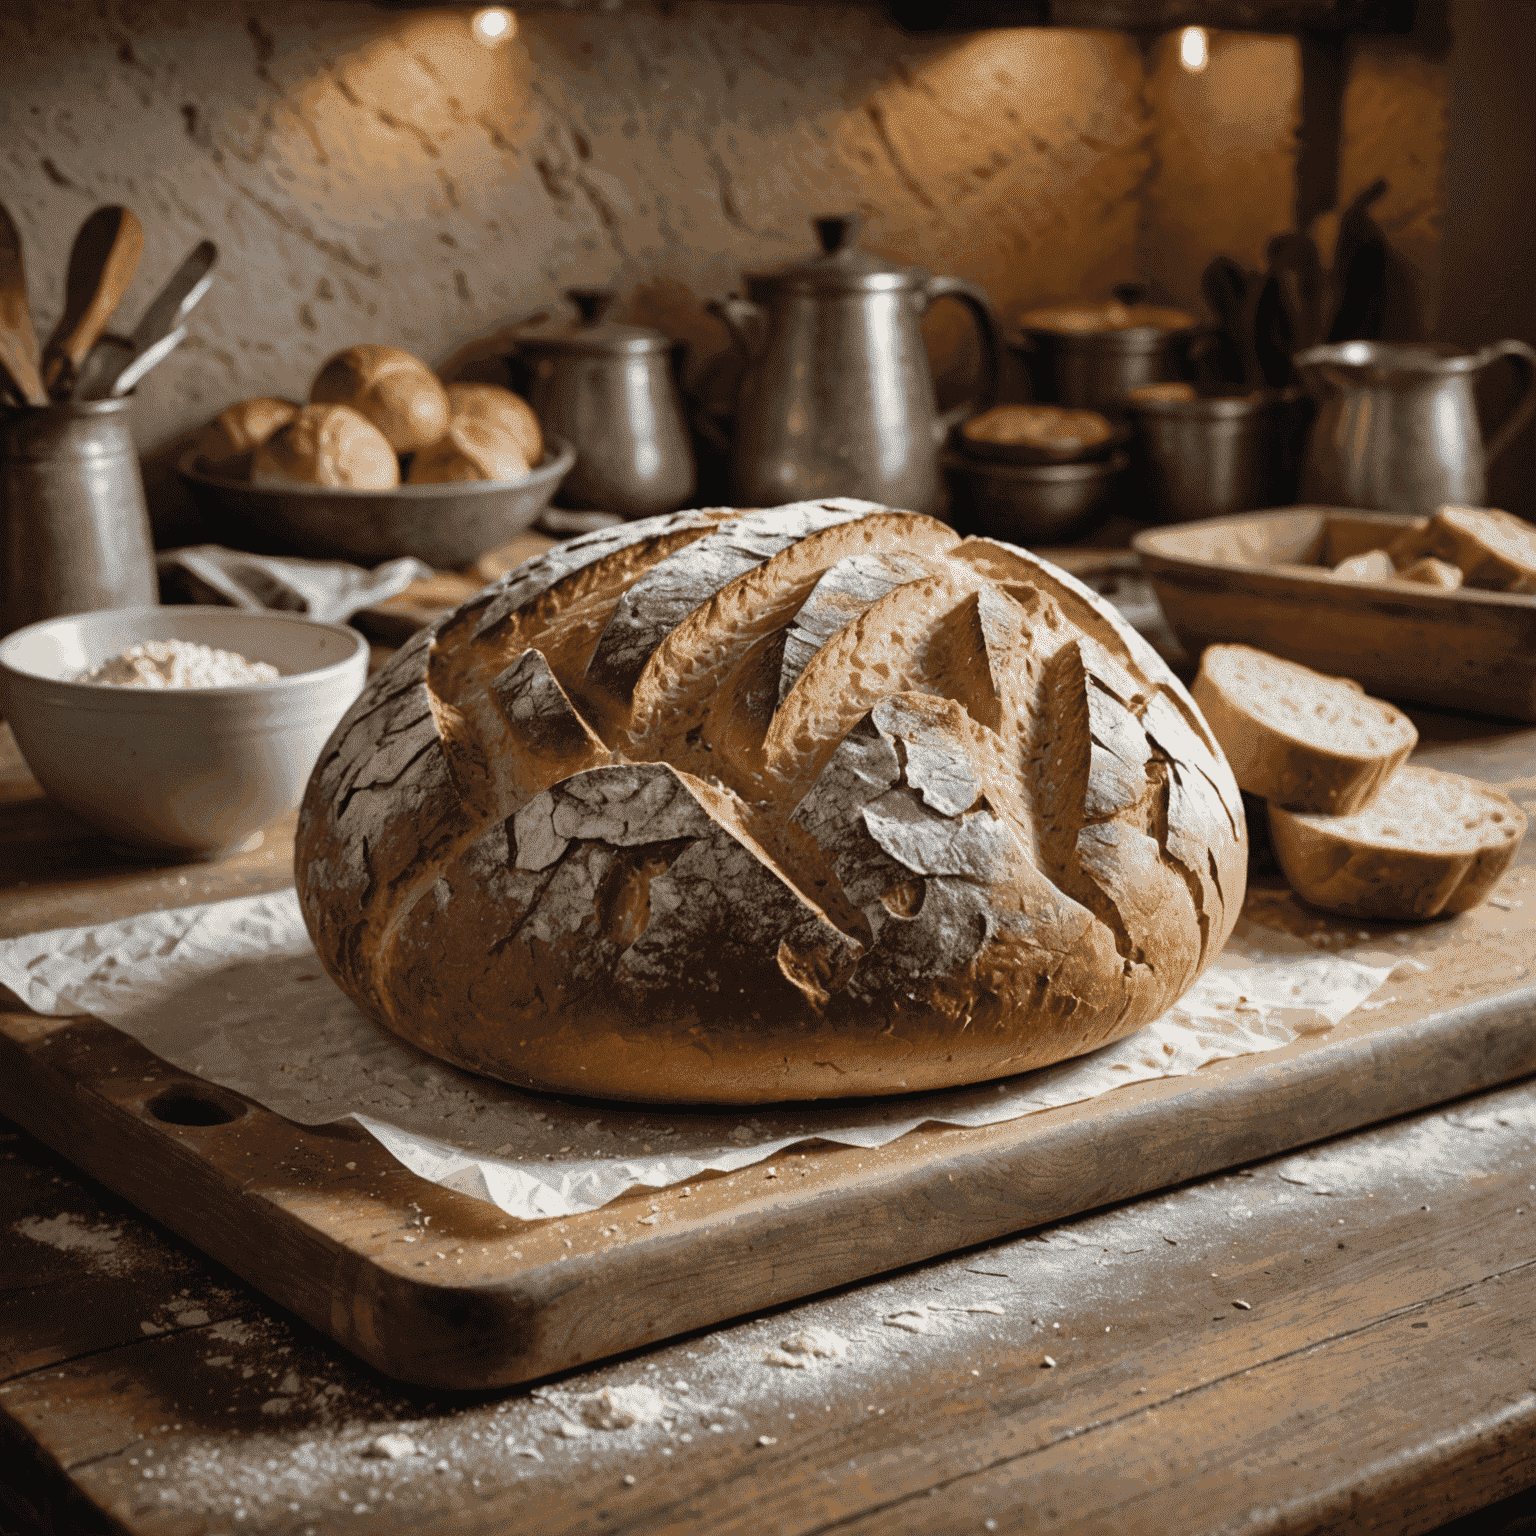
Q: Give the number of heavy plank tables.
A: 1